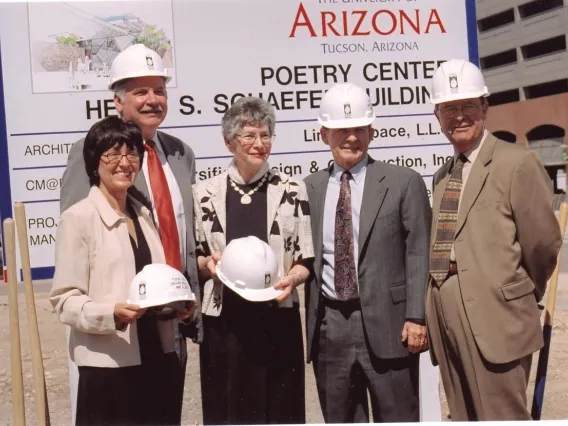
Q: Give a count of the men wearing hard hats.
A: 3